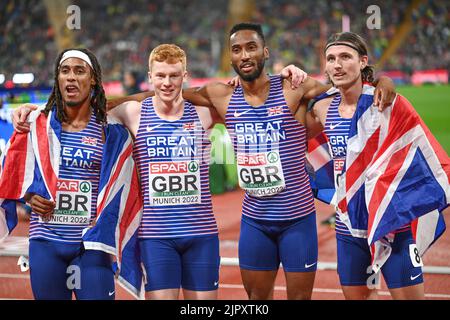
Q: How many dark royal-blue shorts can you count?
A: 4